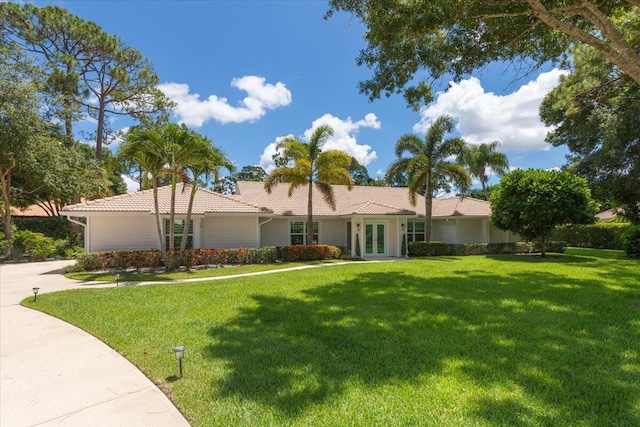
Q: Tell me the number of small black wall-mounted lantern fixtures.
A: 2